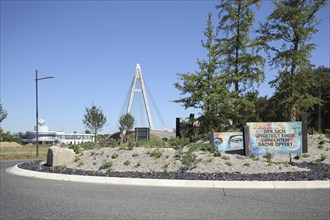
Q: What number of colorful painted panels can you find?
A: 2